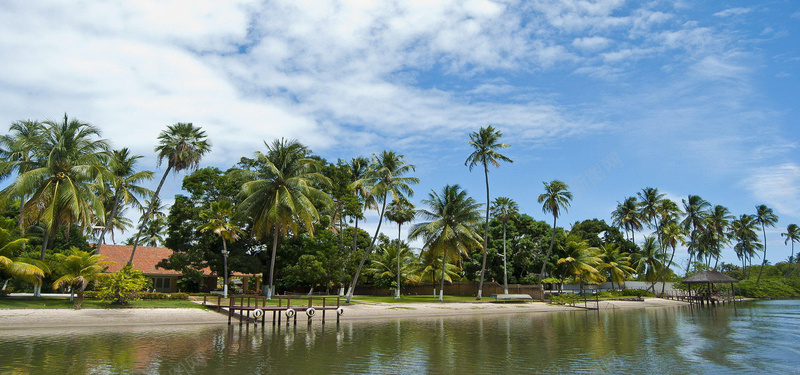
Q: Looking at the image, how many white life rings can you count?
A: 4